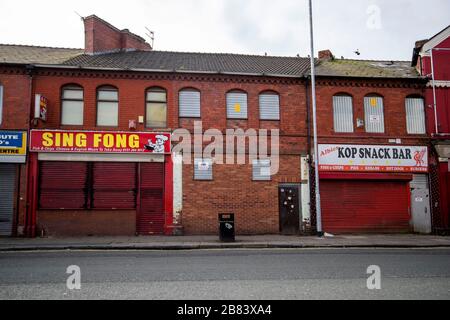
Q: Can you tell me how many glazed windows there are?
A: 3